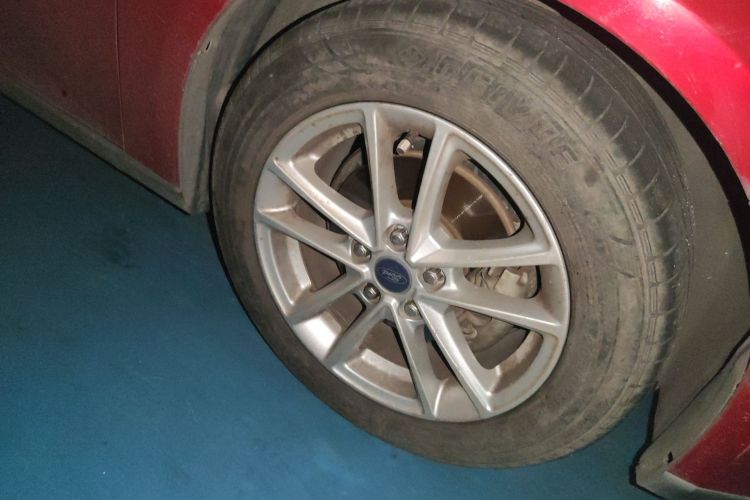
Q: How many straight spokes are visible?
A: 10